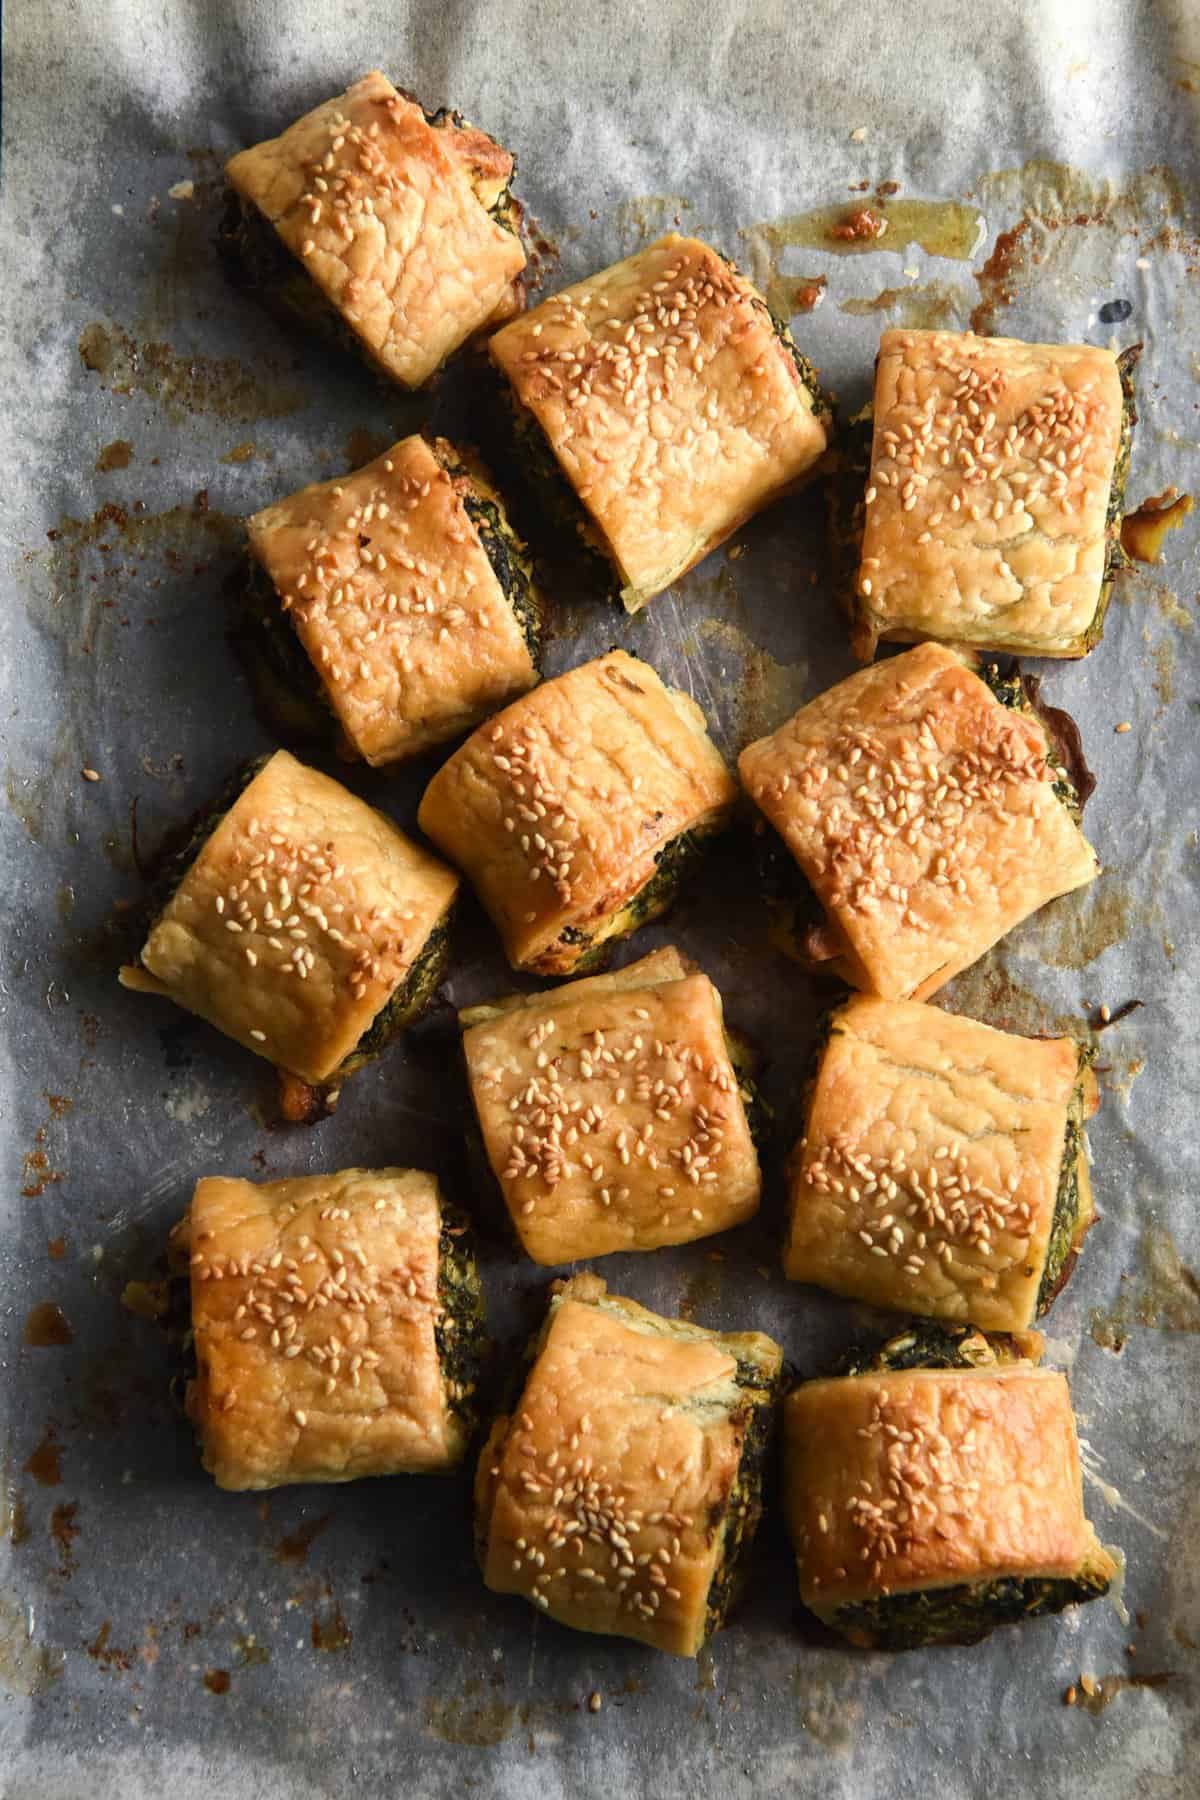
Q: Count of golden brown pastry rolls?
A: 12